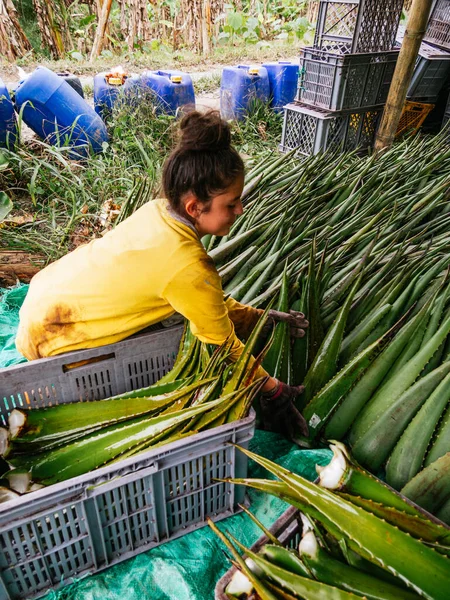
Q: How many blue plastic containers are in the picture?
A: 6